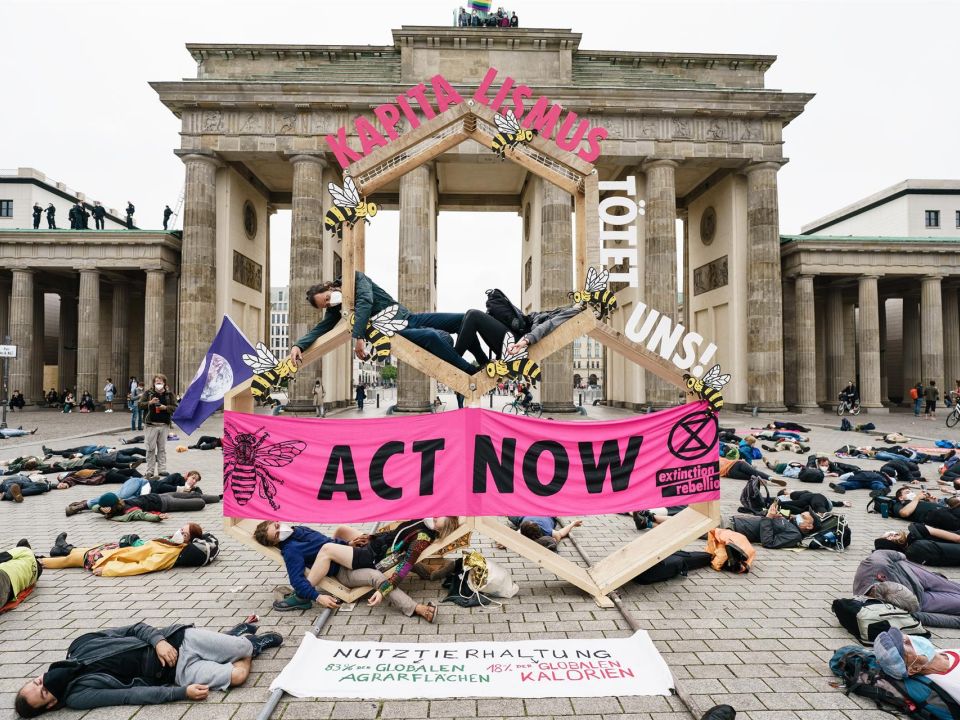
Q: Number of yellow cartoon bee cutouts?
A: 7